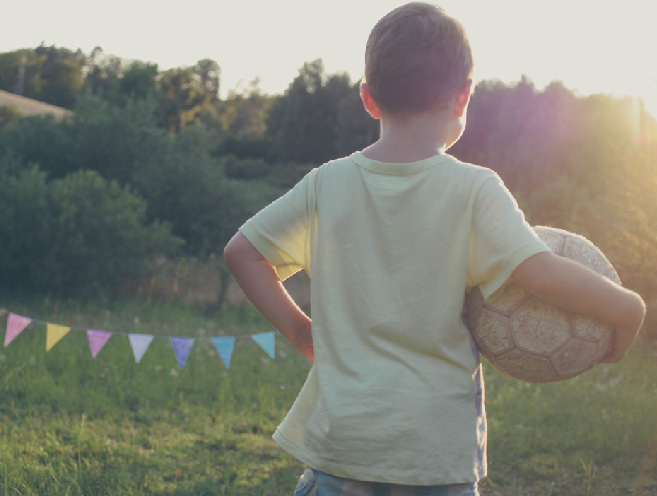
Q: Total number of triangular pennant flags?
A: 7